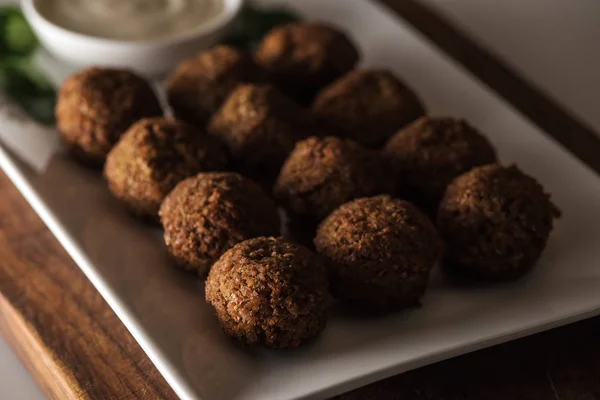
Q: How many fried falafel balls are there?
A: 12